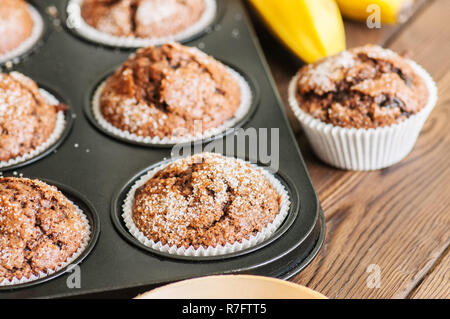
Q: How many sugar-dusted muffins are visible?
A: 7